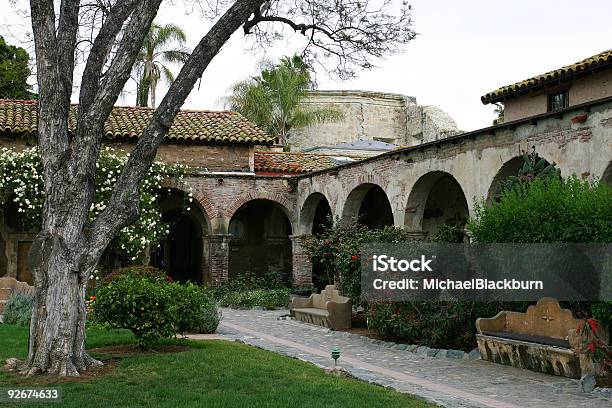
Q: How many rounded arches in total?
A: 7